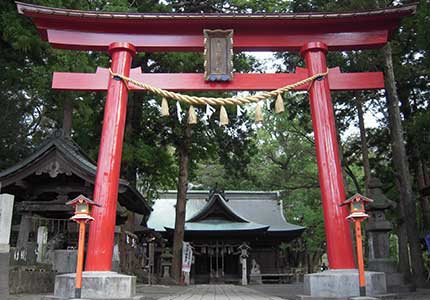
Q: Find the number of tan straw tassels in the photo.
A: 5